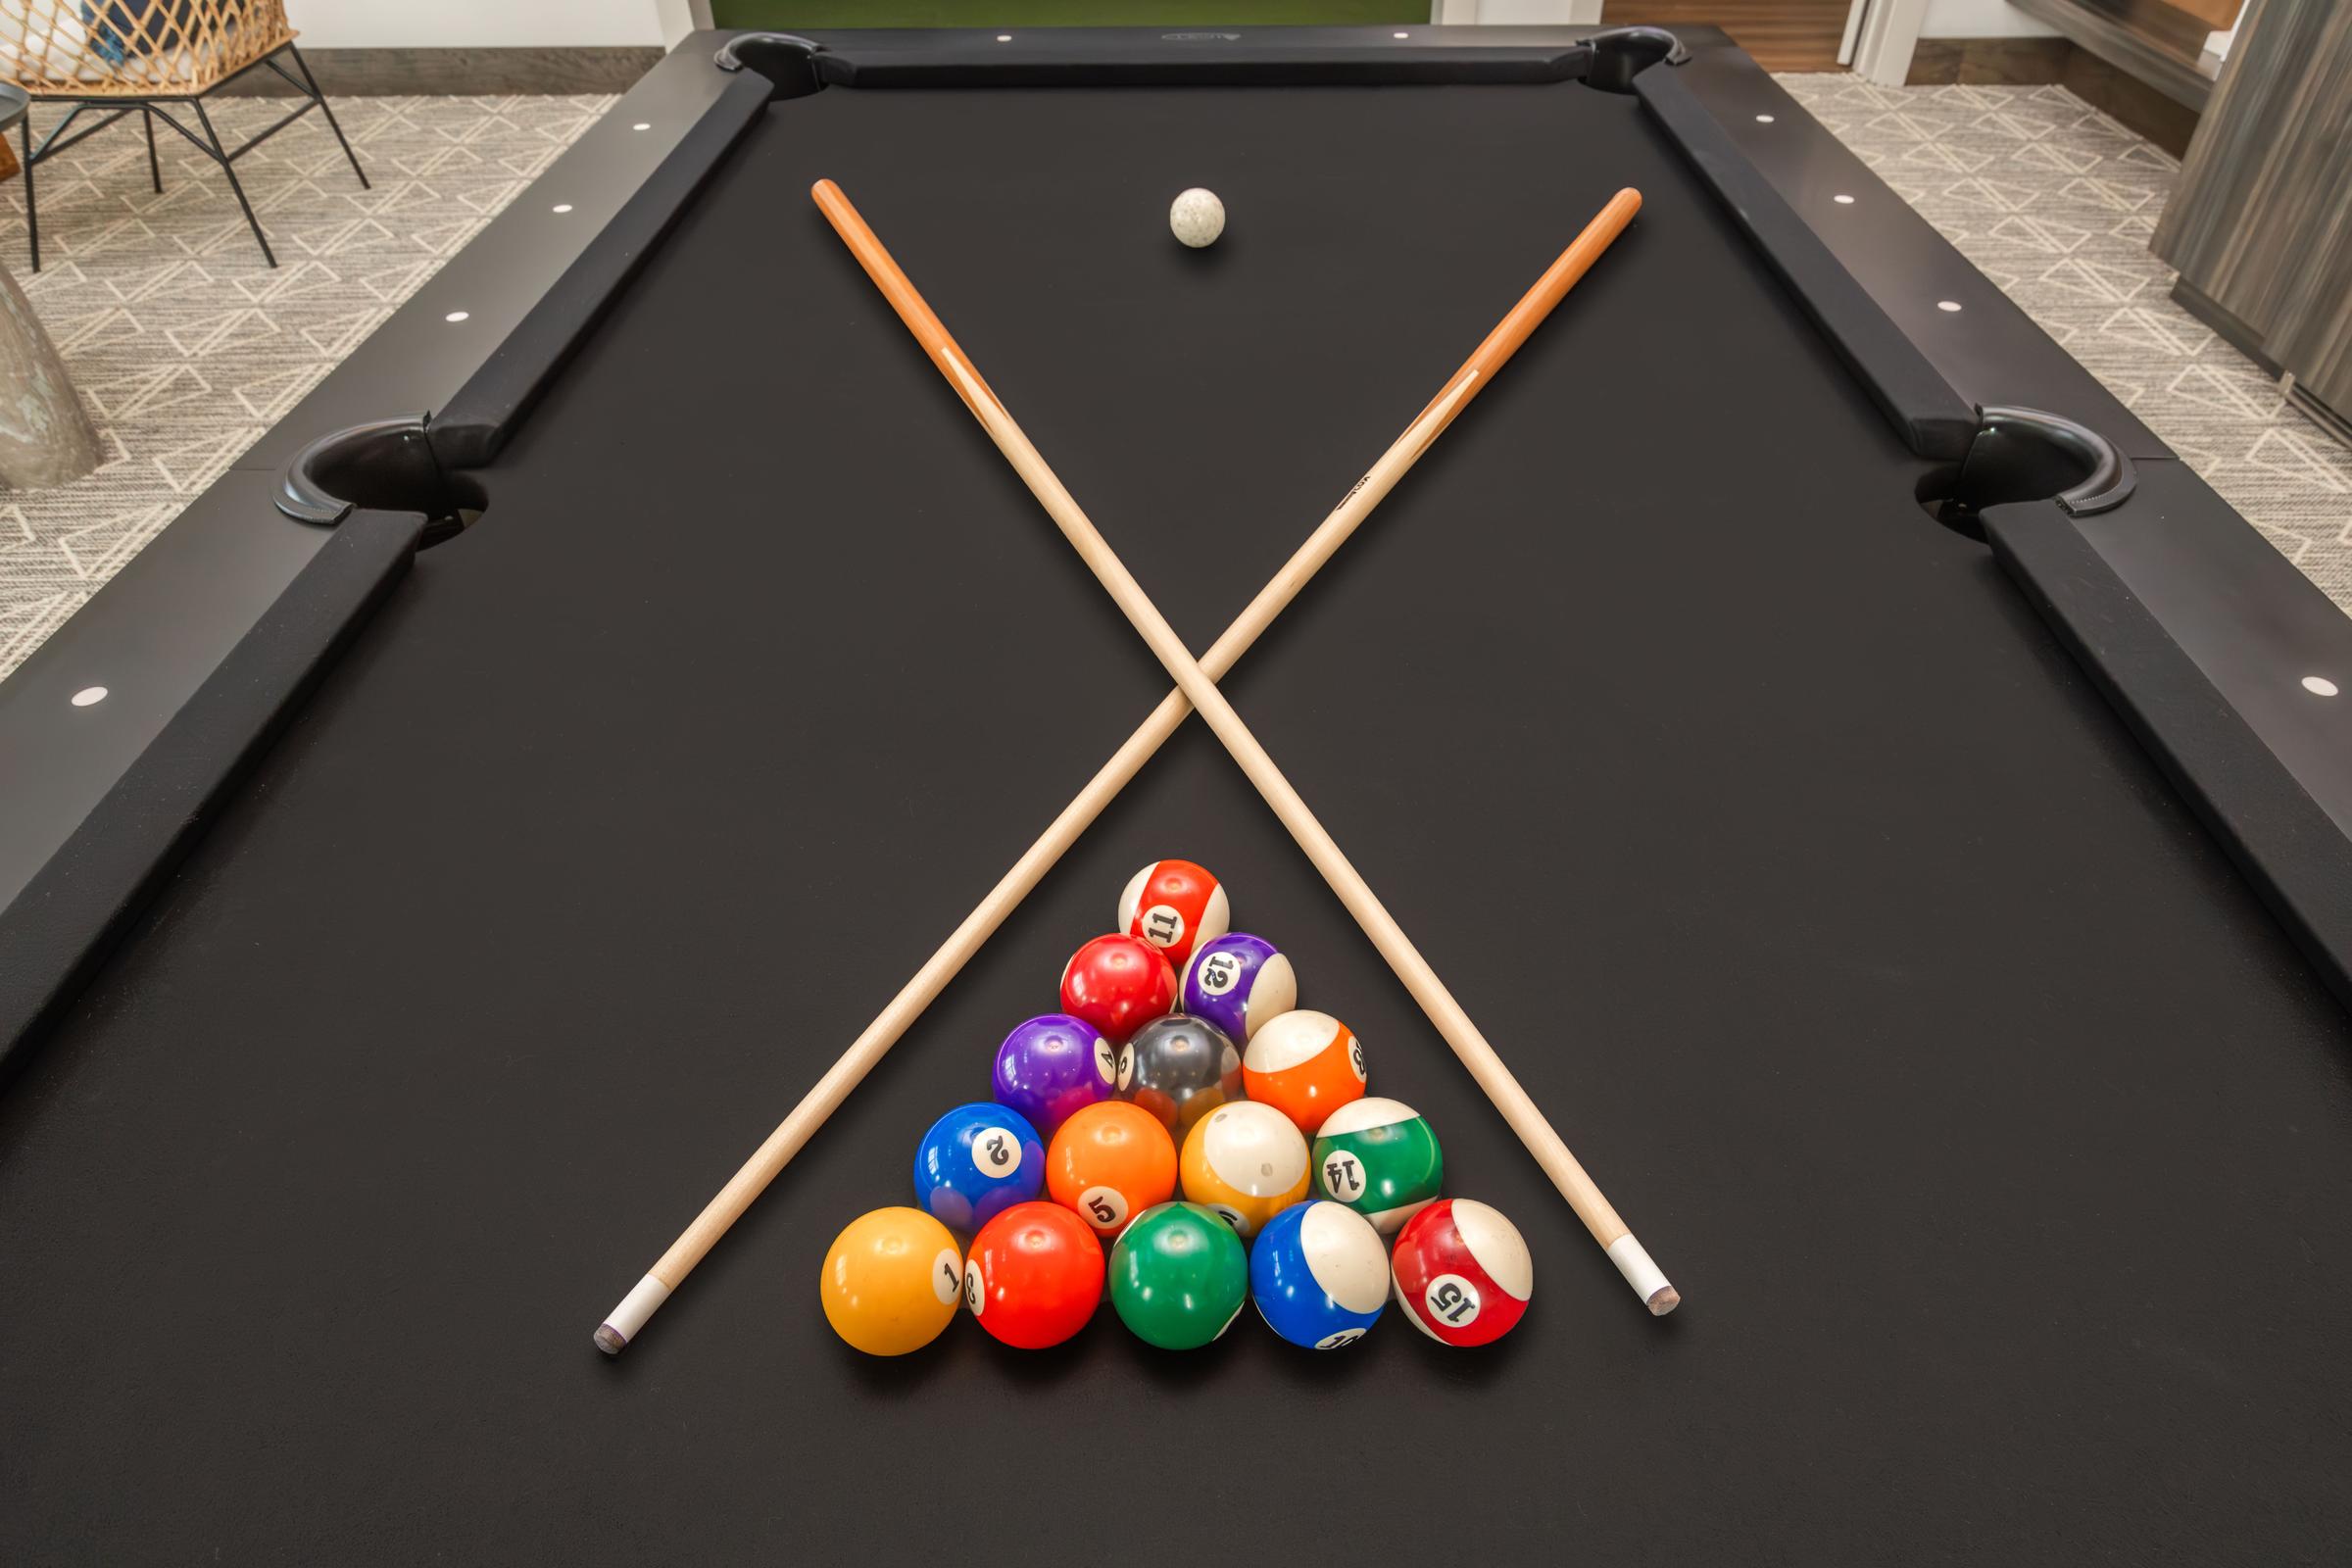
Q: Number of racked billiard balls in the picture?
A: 15